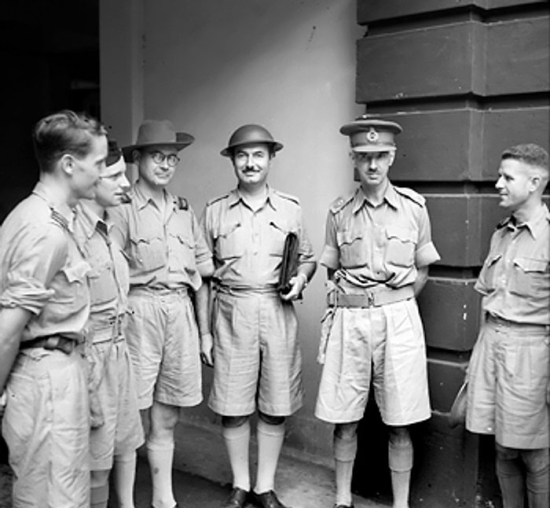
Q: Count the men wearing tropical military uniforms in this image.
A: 6